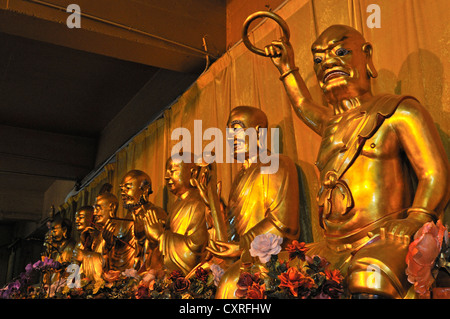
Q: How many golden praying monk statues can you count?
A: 7